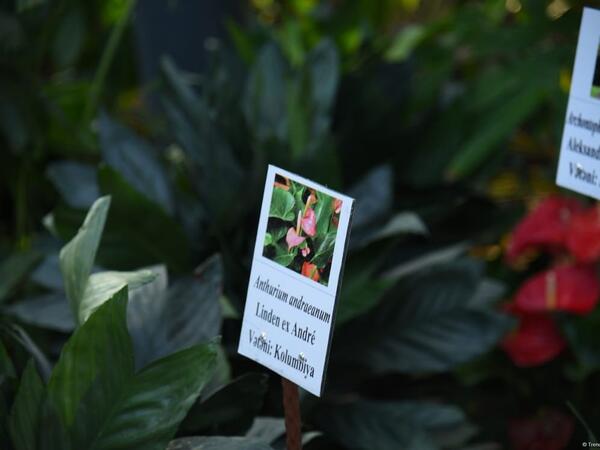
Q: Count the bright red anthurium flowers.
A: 4